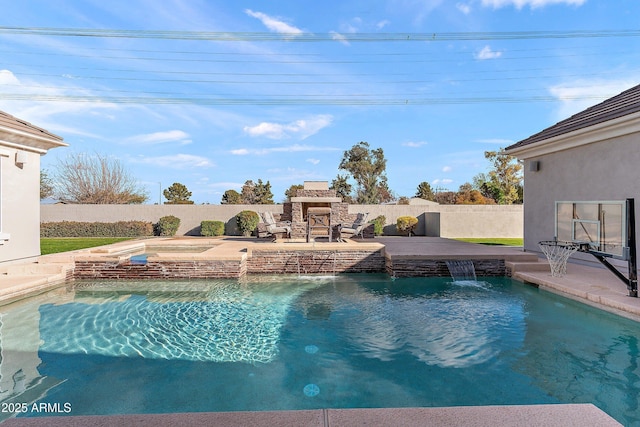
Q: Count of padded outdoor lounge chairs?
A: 3